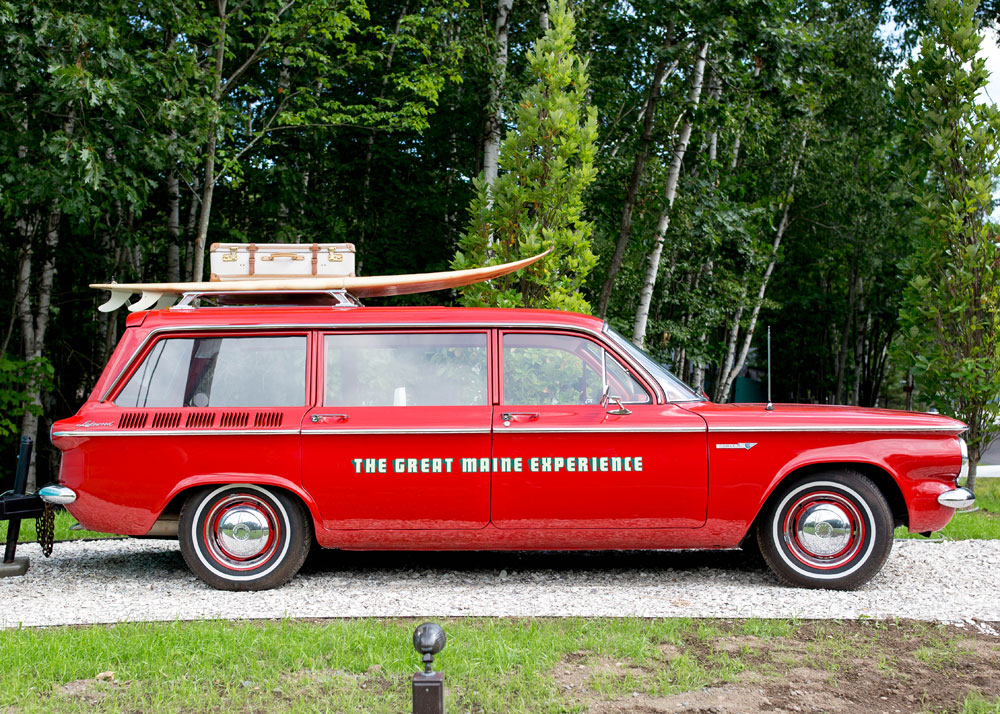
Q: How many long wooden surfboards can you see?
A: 1